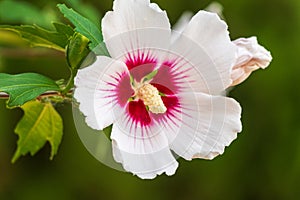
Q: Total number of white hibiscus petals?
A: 5